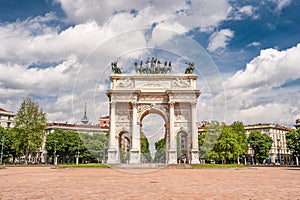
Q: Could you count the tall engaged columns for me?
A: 4